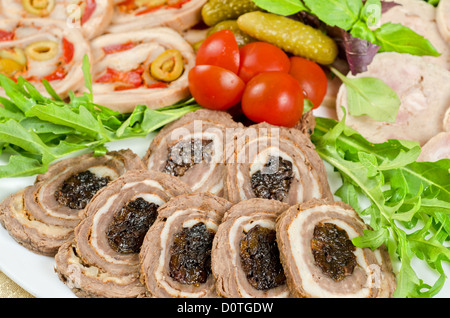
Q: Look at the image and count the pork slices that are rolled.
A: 7